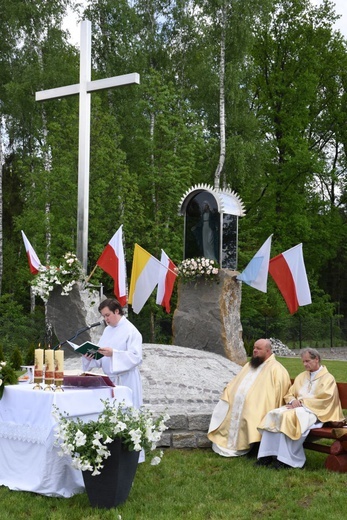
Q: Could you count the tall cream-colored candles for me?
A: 3